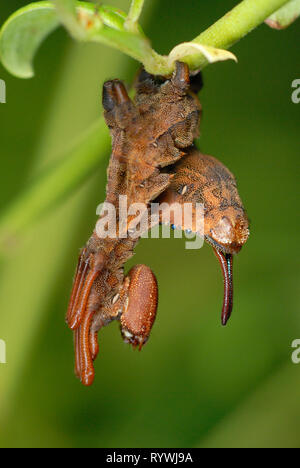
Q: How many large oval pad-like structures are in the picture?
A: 1